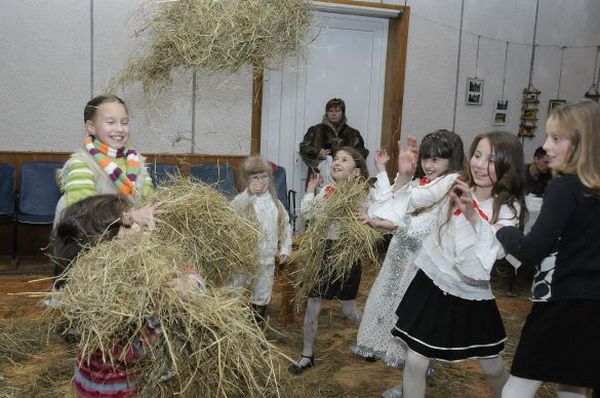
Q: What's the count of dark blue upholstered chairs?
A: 5